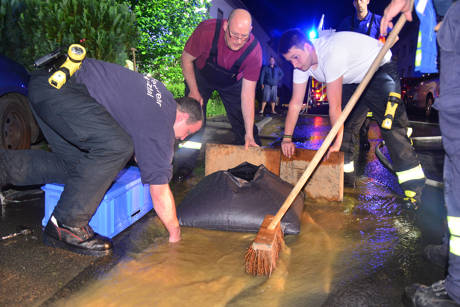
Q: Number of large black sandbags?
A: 1